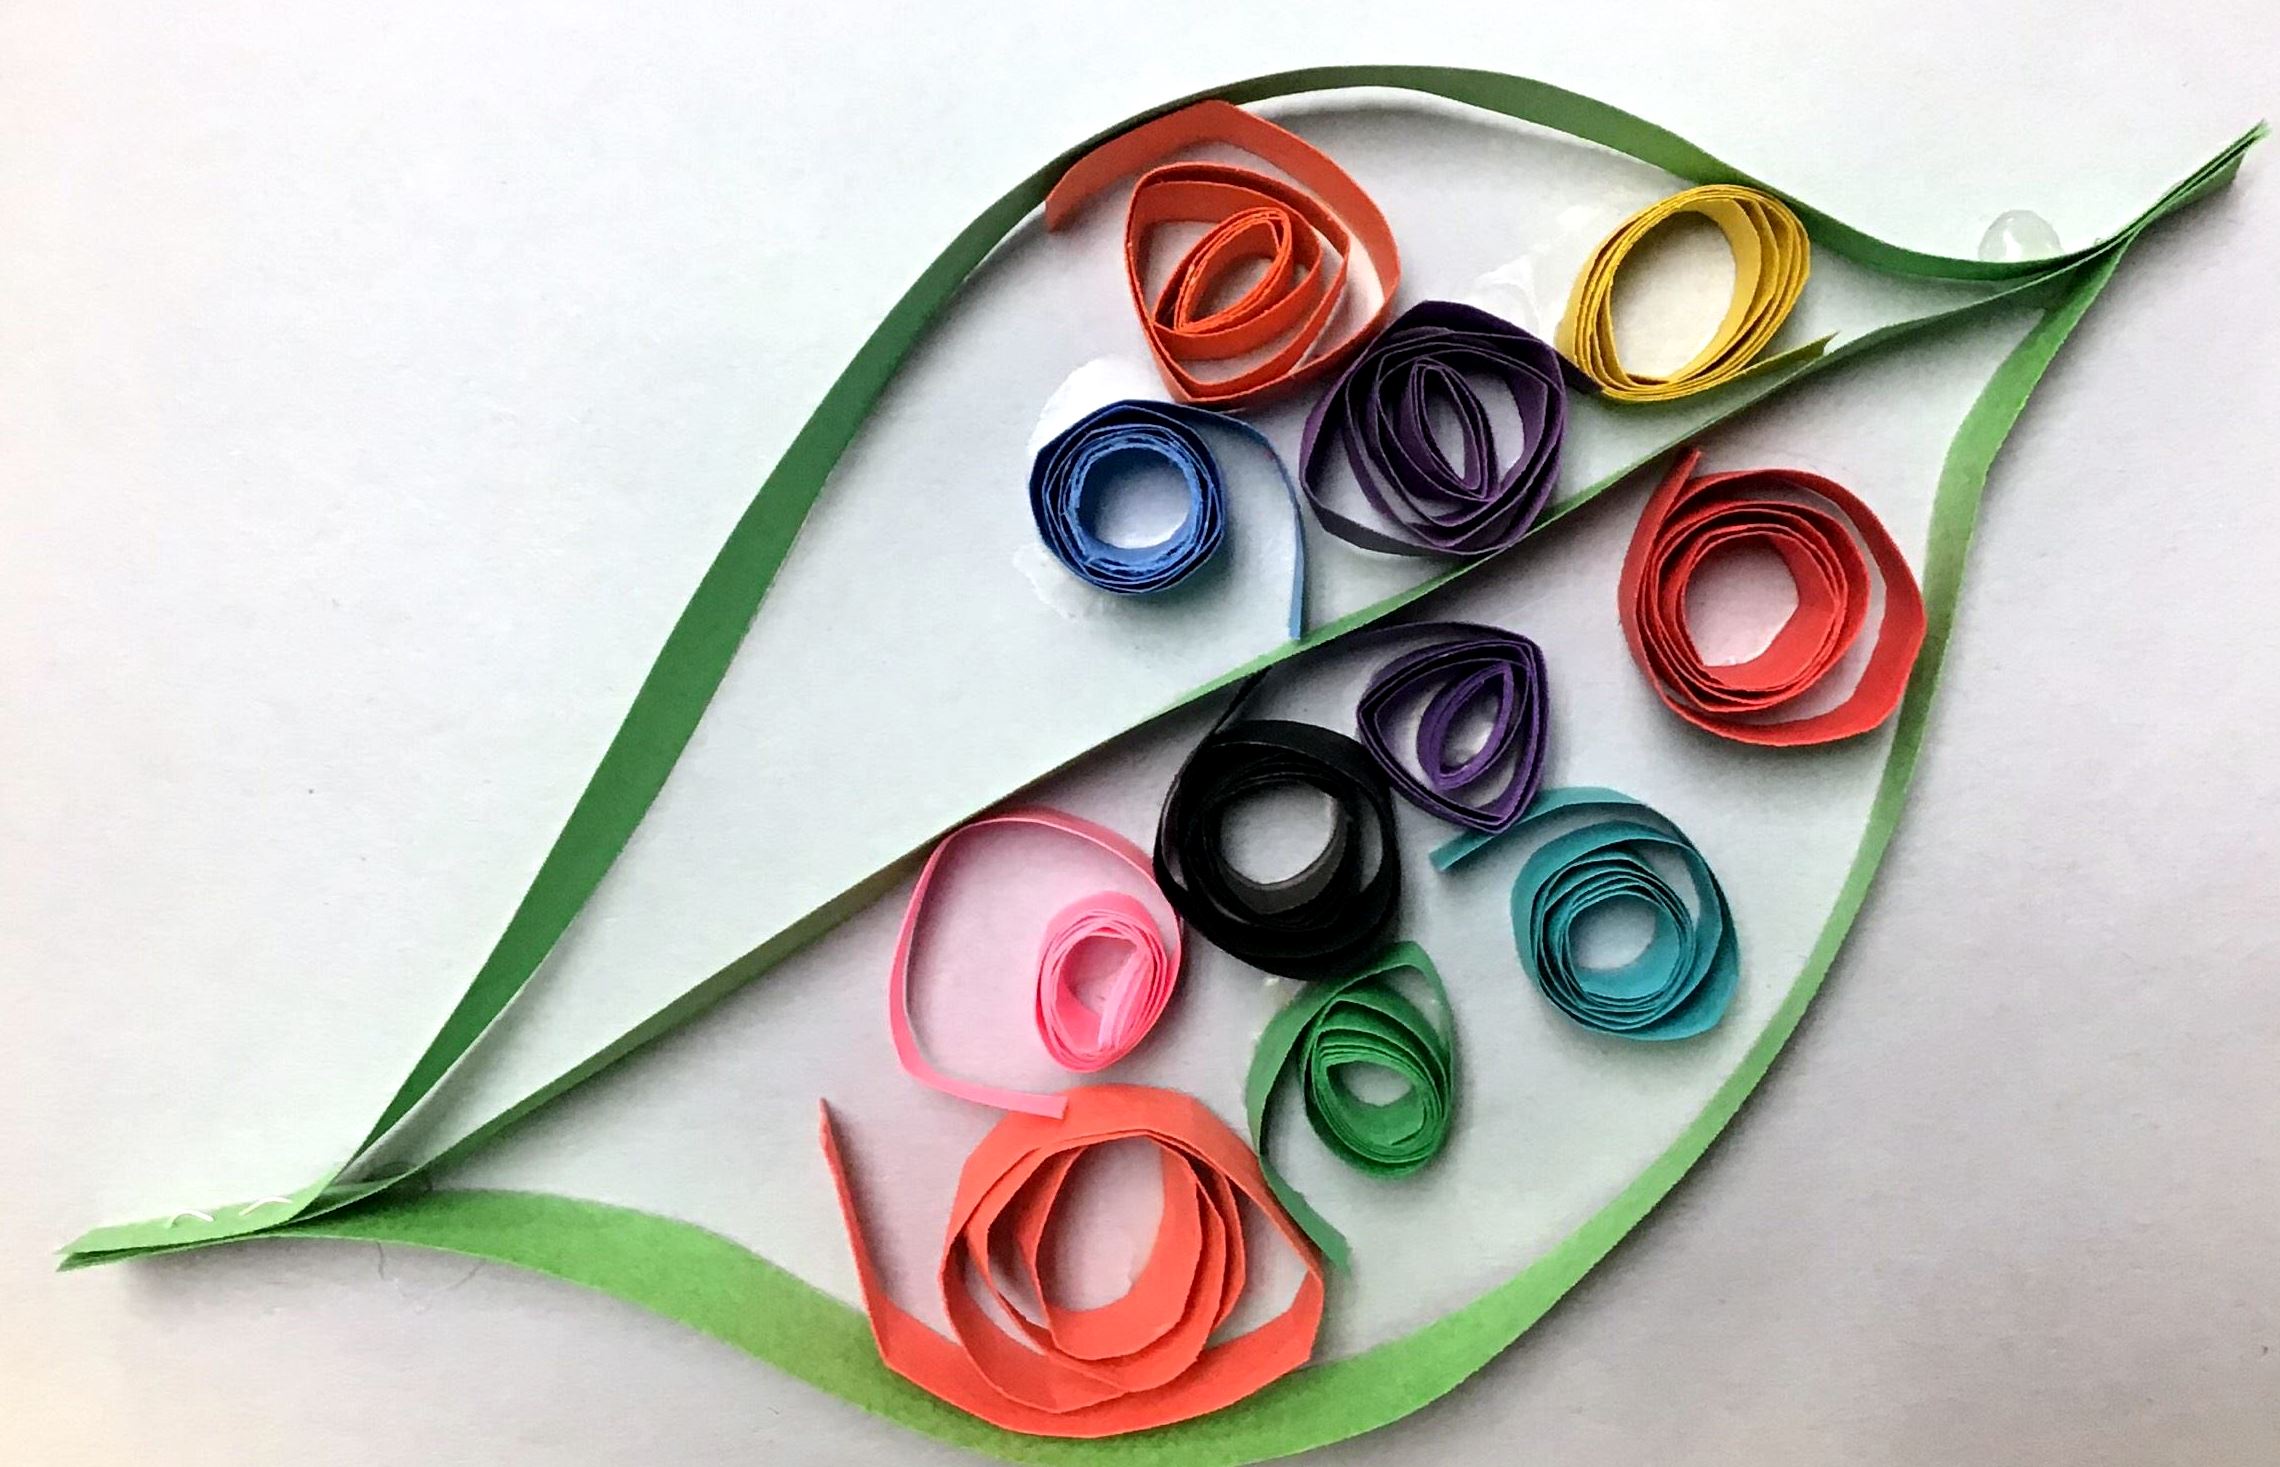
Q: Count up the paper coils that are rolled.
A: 11